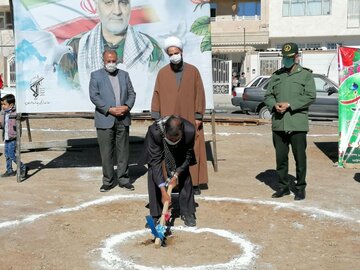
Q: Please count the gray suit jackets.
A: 1